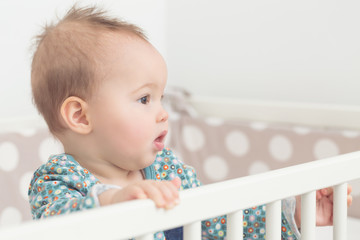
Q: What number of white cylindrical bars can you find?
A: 6